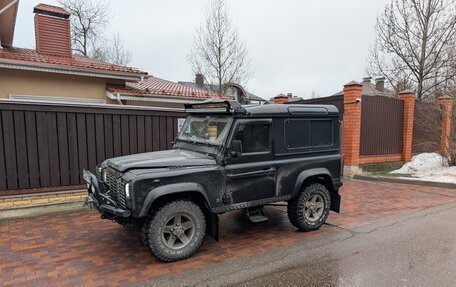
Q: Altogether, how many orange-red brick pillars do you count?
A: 4